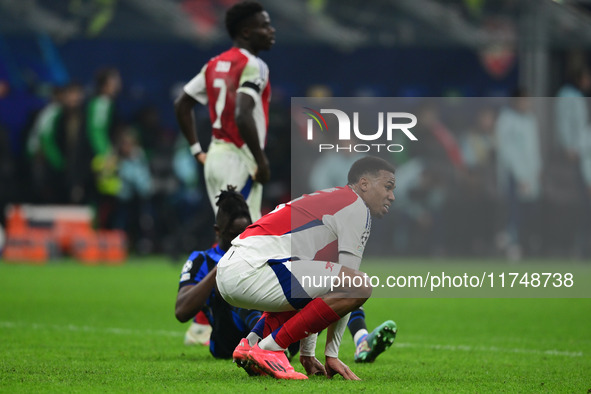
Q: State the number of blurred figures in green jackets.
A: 2